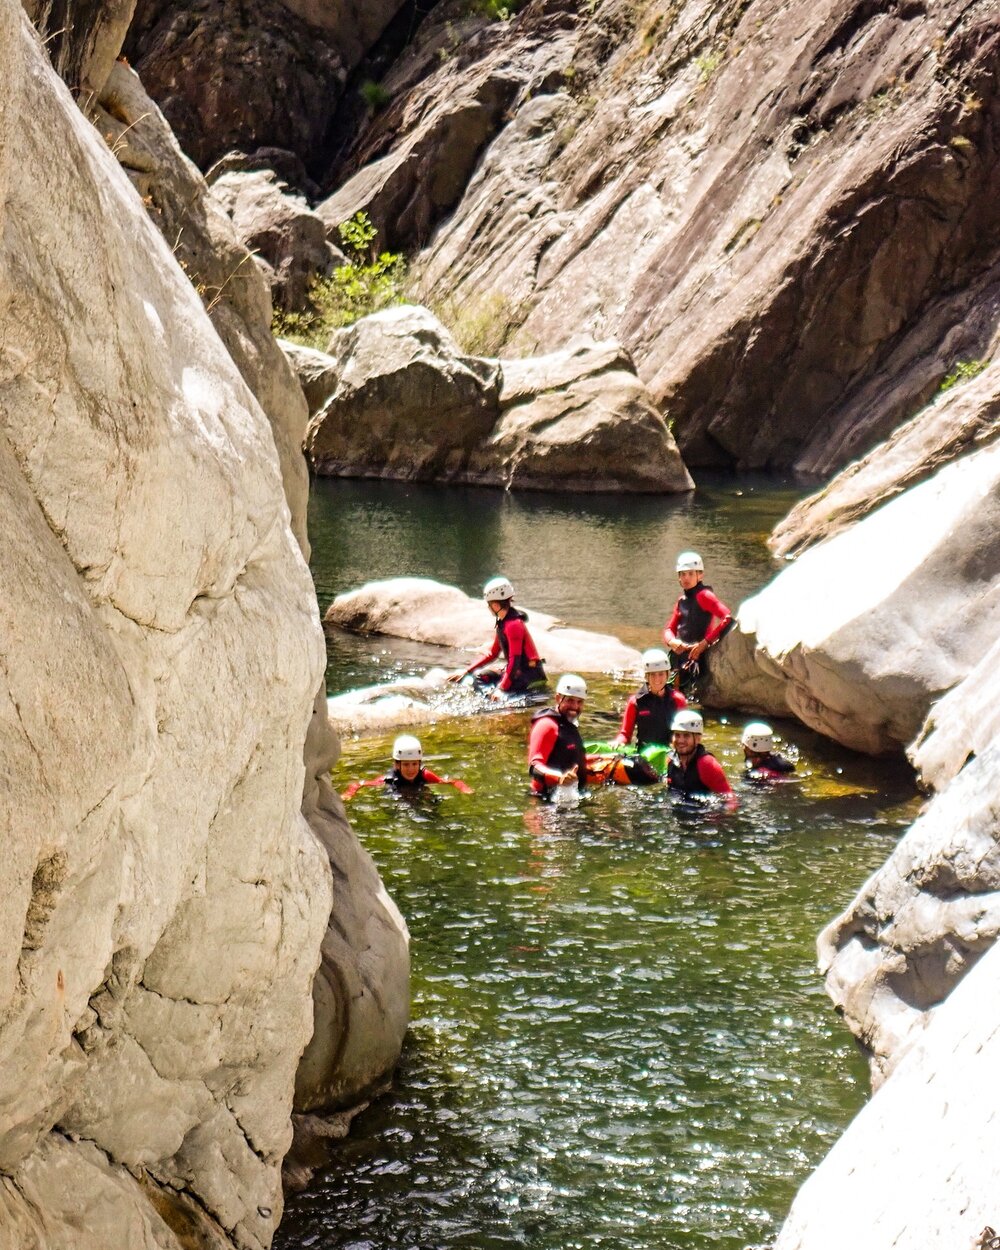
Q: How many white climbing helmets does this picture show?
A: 7